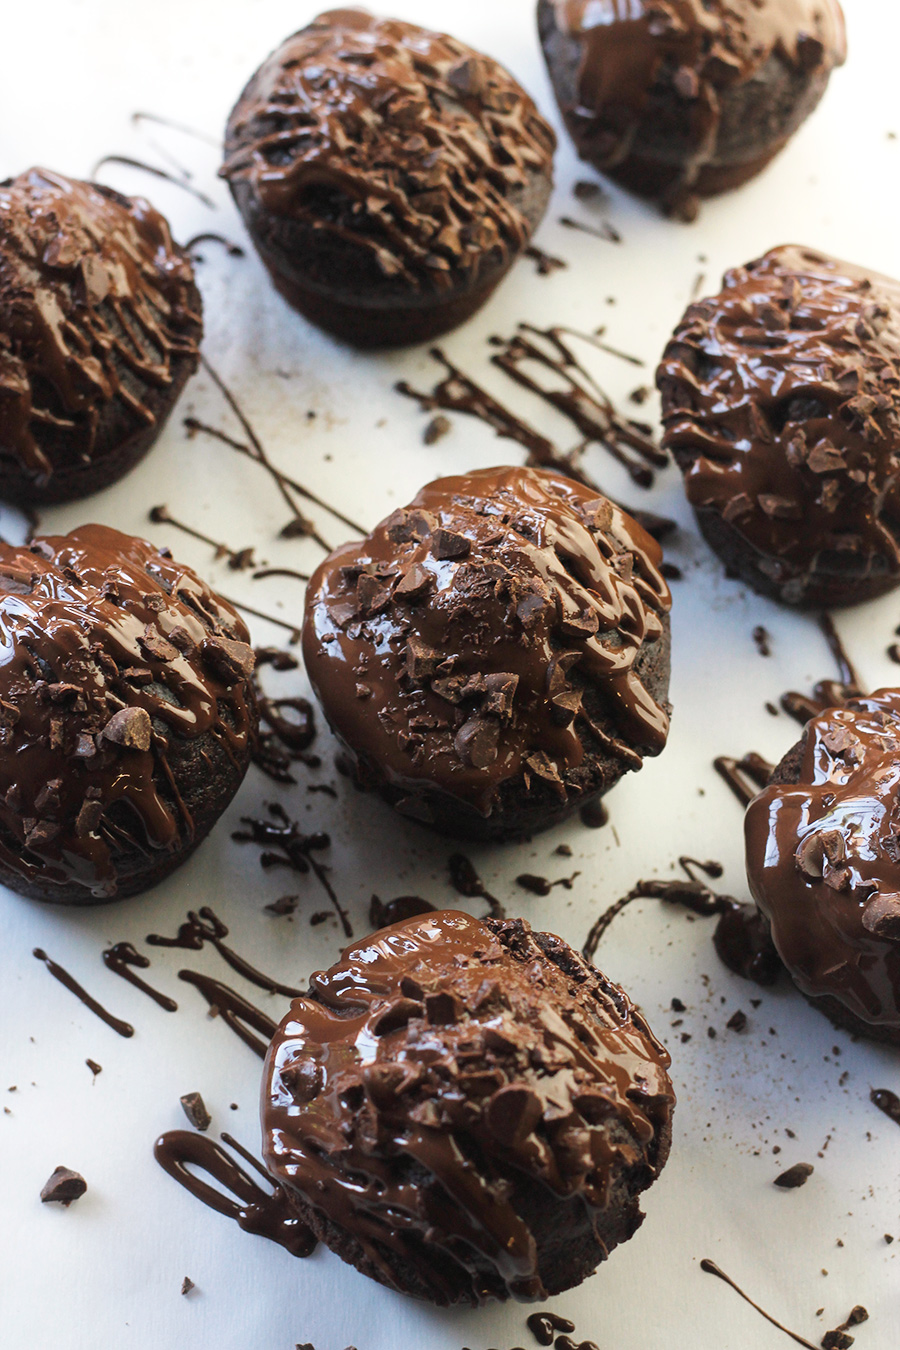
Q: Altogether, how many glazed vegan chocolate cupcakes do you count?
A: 8